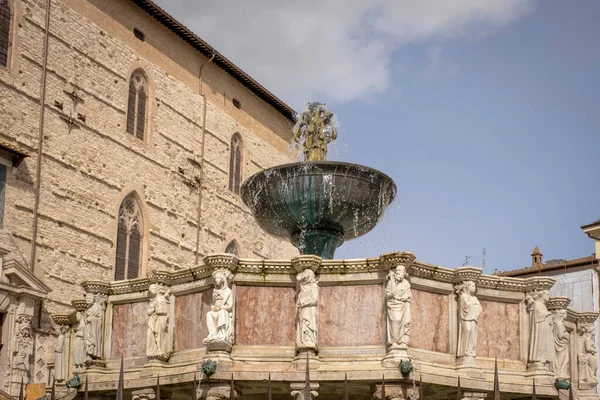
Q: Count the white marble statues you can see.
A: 11